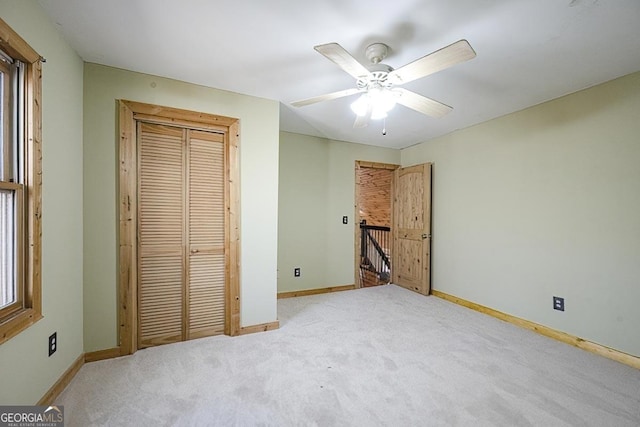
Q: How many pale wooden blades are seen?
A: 5